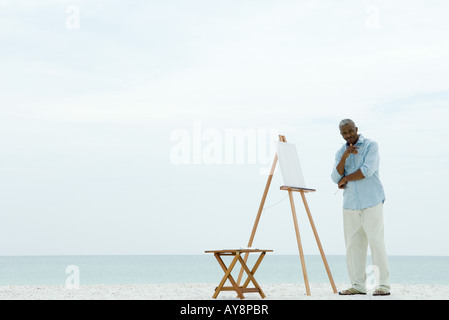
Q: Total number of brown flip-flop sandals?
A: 2